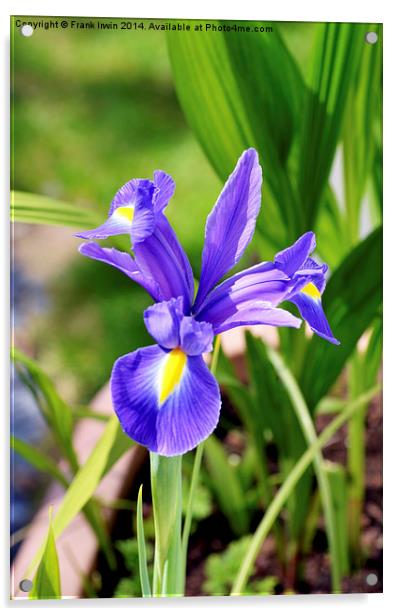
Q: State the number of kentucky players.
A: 0